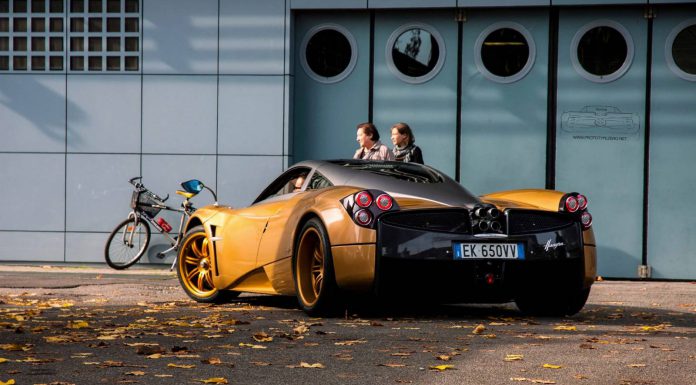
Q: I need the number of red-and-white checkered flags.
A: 0